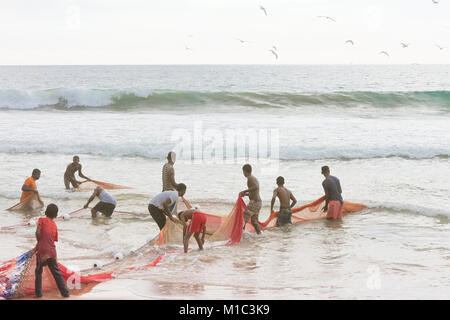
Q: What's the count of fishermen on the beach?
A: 10